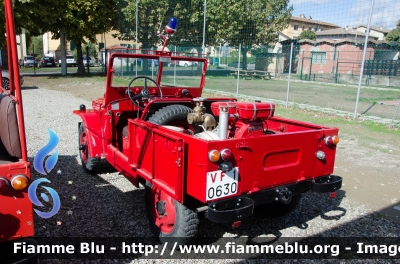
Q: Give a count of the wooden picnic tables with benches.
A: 2